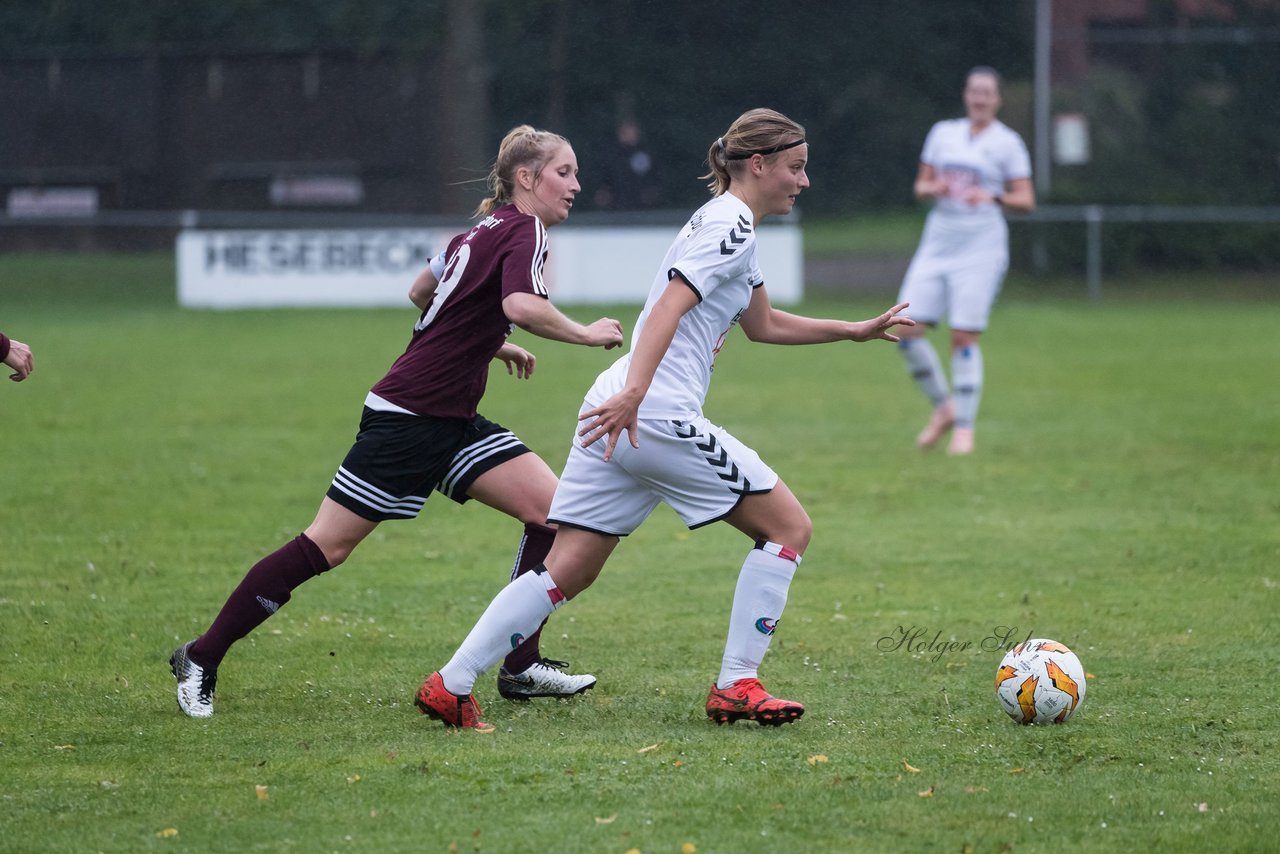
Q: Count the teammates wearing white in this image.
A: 2